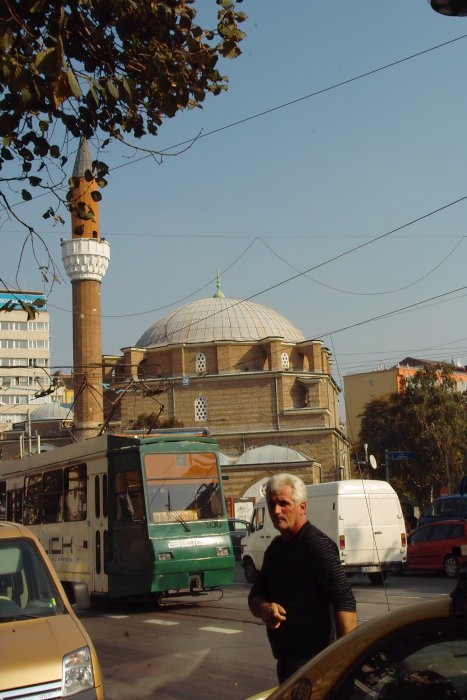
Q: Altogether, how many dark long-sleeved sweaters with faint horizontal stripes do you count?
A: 1